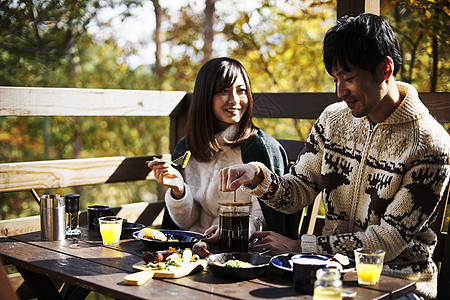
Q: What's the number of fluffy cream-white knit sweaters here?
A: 1